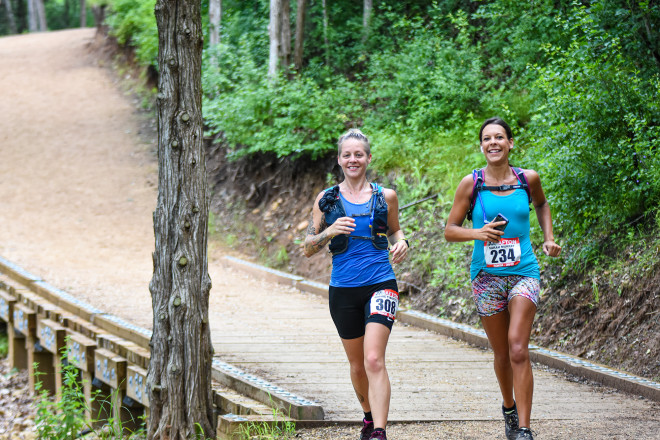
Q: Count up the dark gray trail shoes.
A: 2